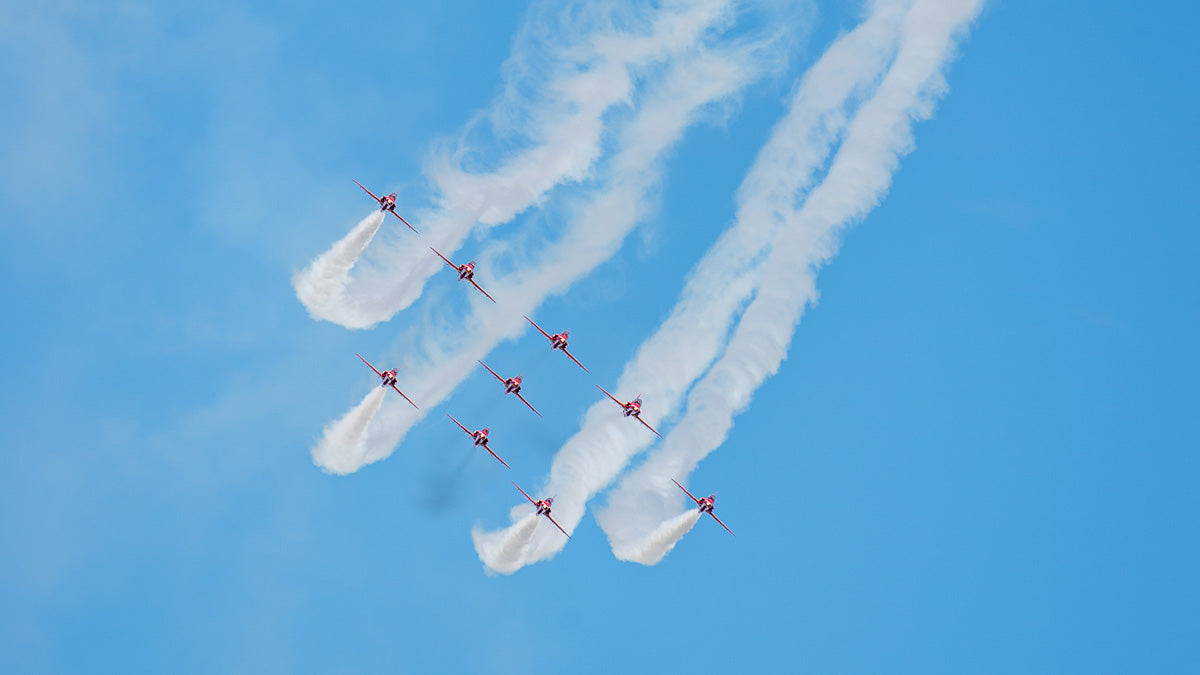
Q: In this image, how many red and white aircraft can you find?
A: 9